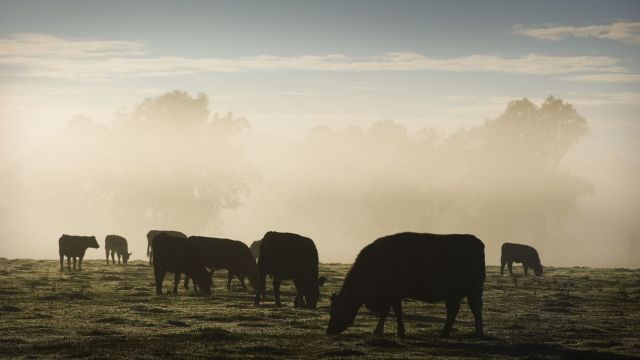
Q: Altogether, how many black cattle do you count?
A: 9